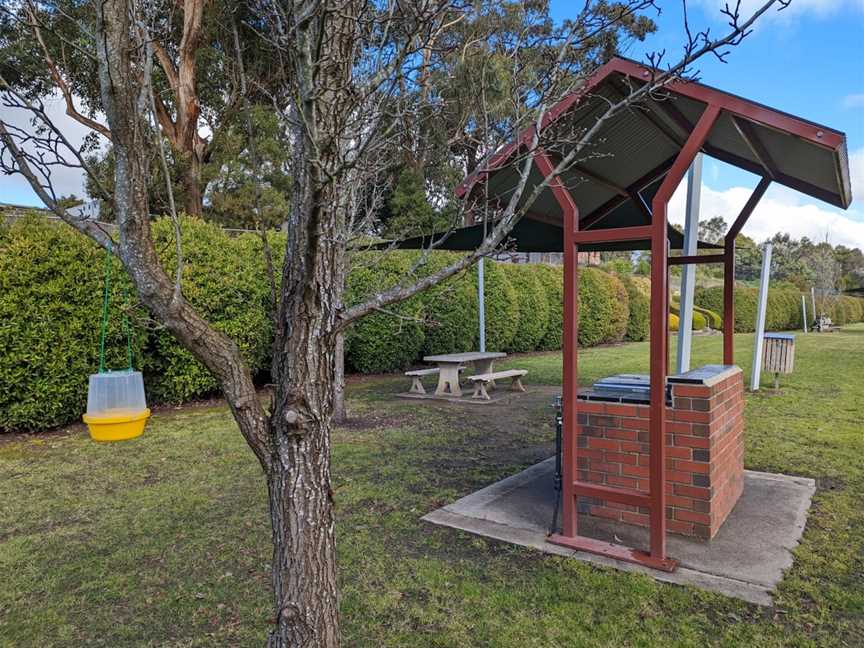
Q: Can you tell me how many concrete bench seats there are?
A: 2